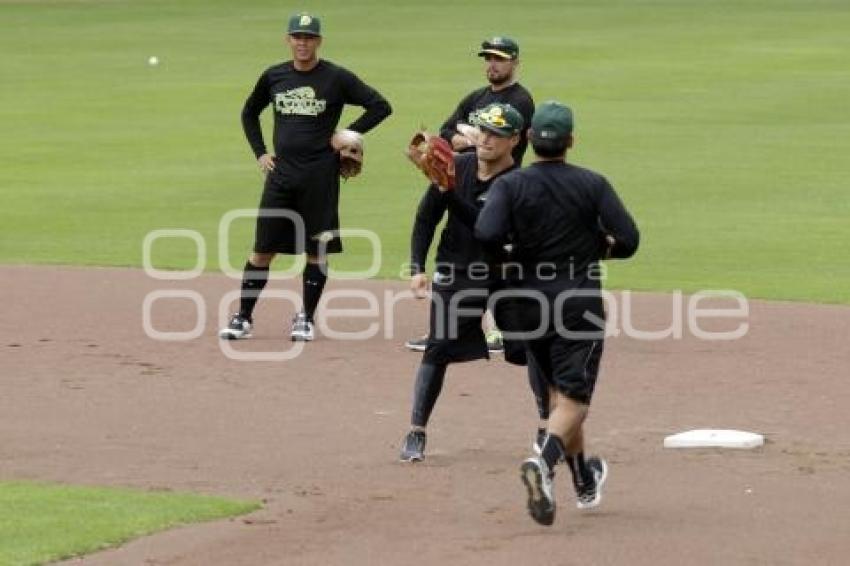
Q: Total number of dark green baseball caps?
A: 4